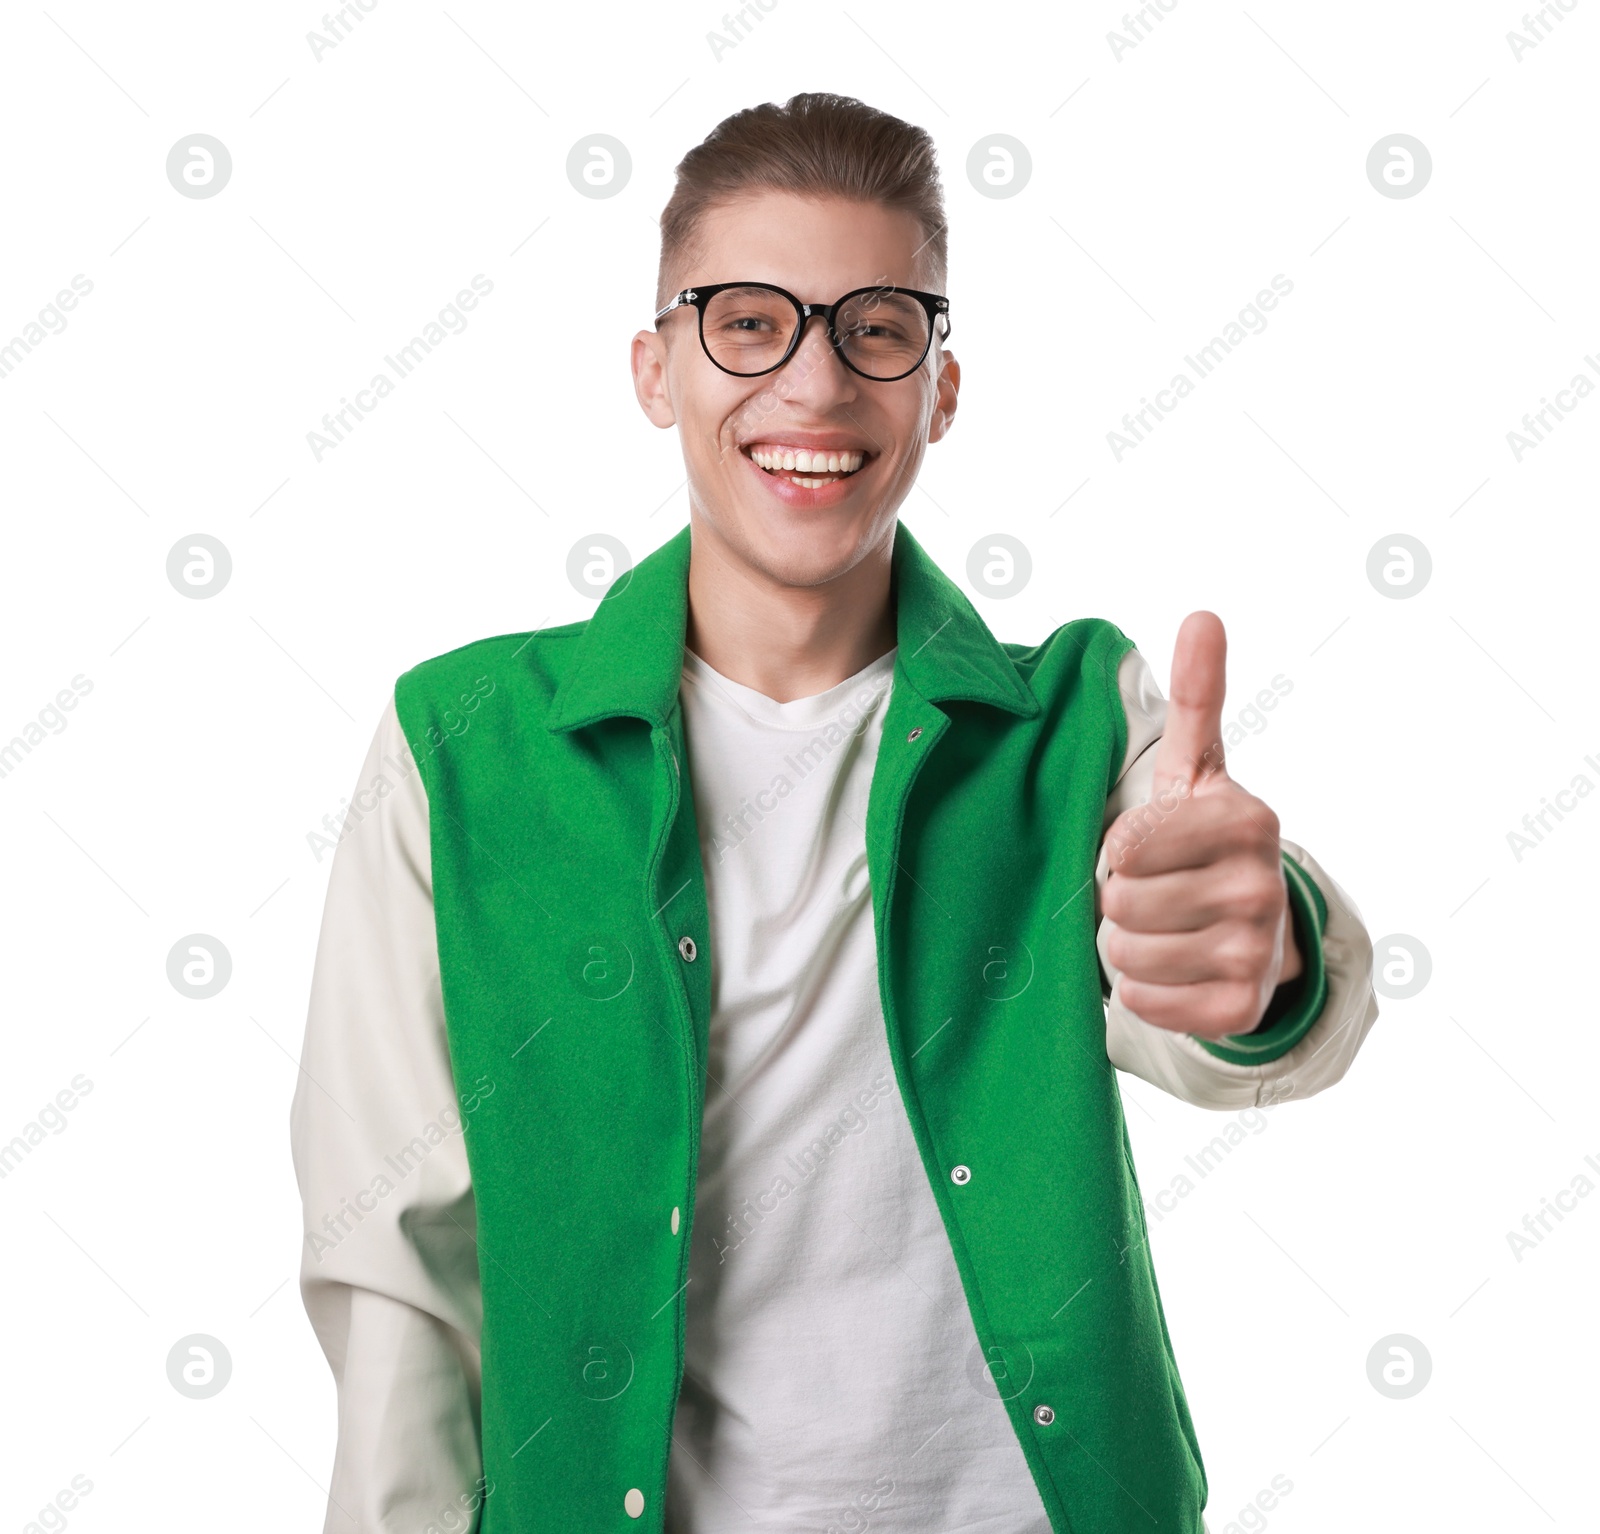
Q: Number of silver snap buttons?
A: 4